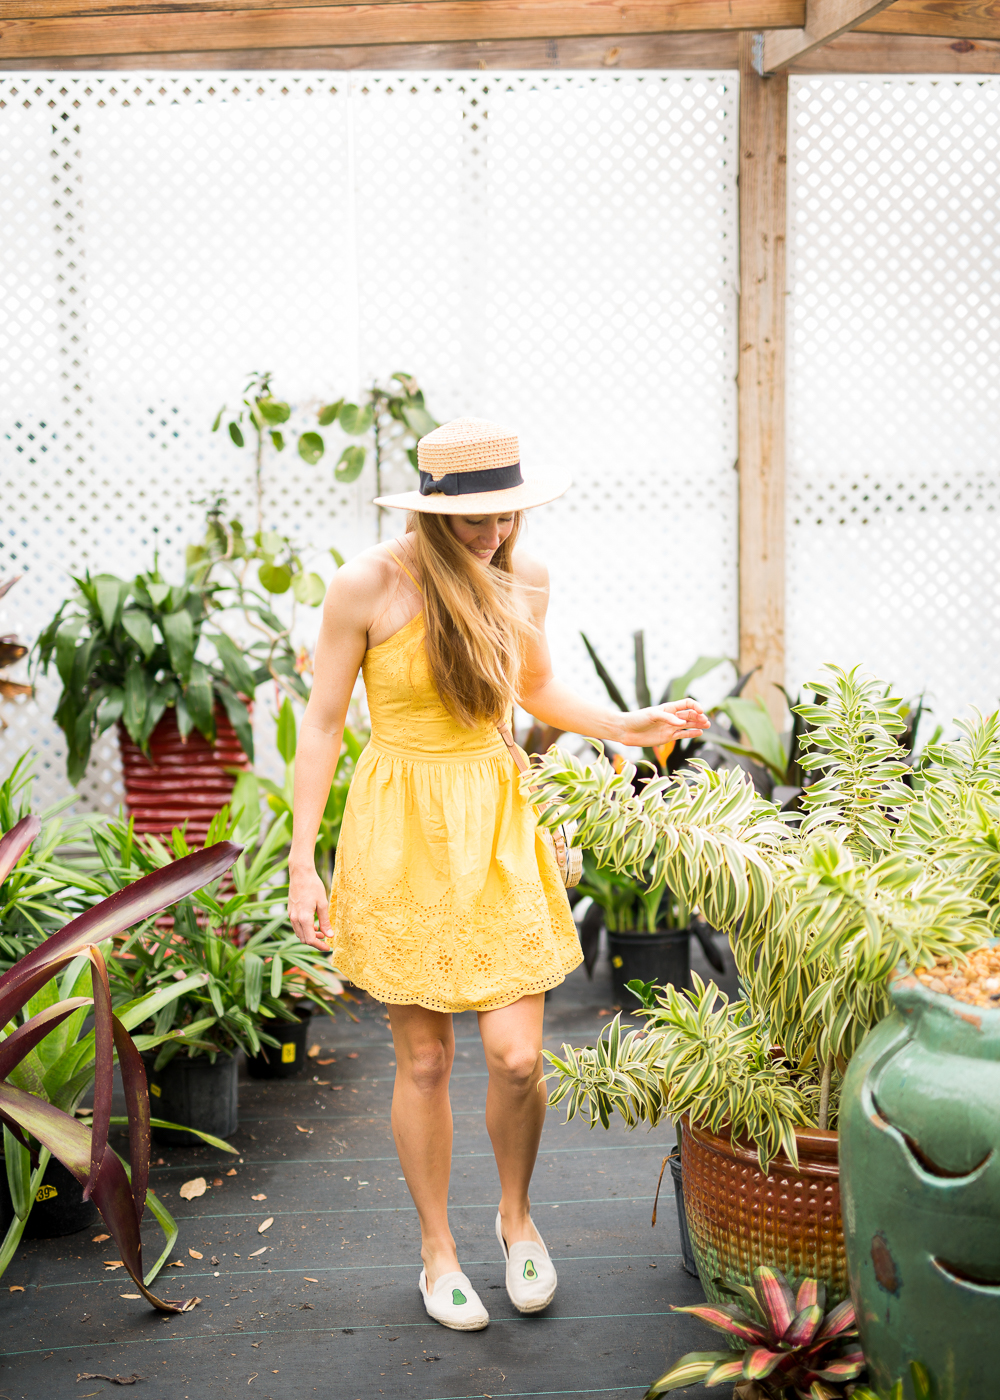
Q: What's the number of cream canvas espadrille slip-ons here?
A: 2